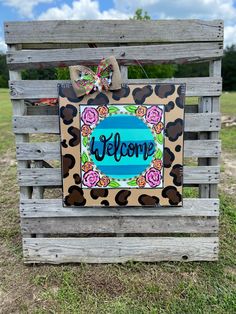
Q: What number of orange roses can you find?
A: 8